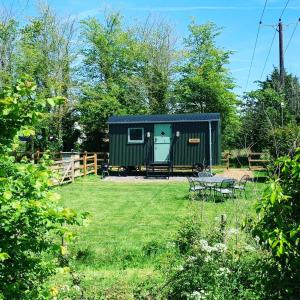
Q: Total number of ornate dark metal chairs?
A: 4